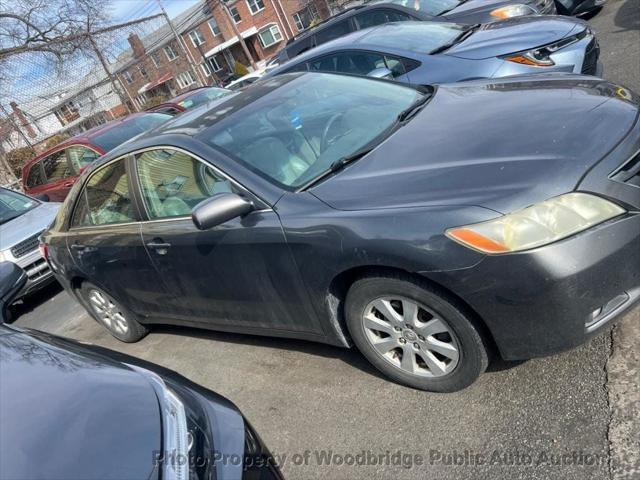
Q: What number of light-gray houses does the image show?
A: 1